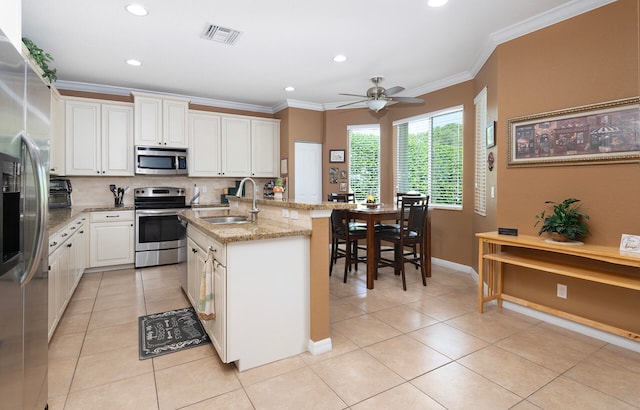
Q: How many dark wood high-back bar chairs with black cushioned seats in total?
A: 4